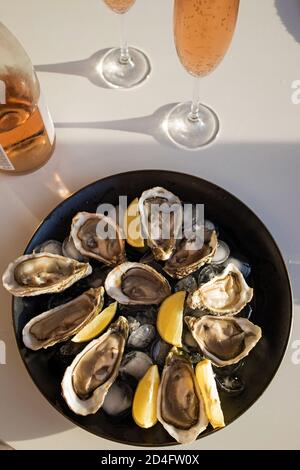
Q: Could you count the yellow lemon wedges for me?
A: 5